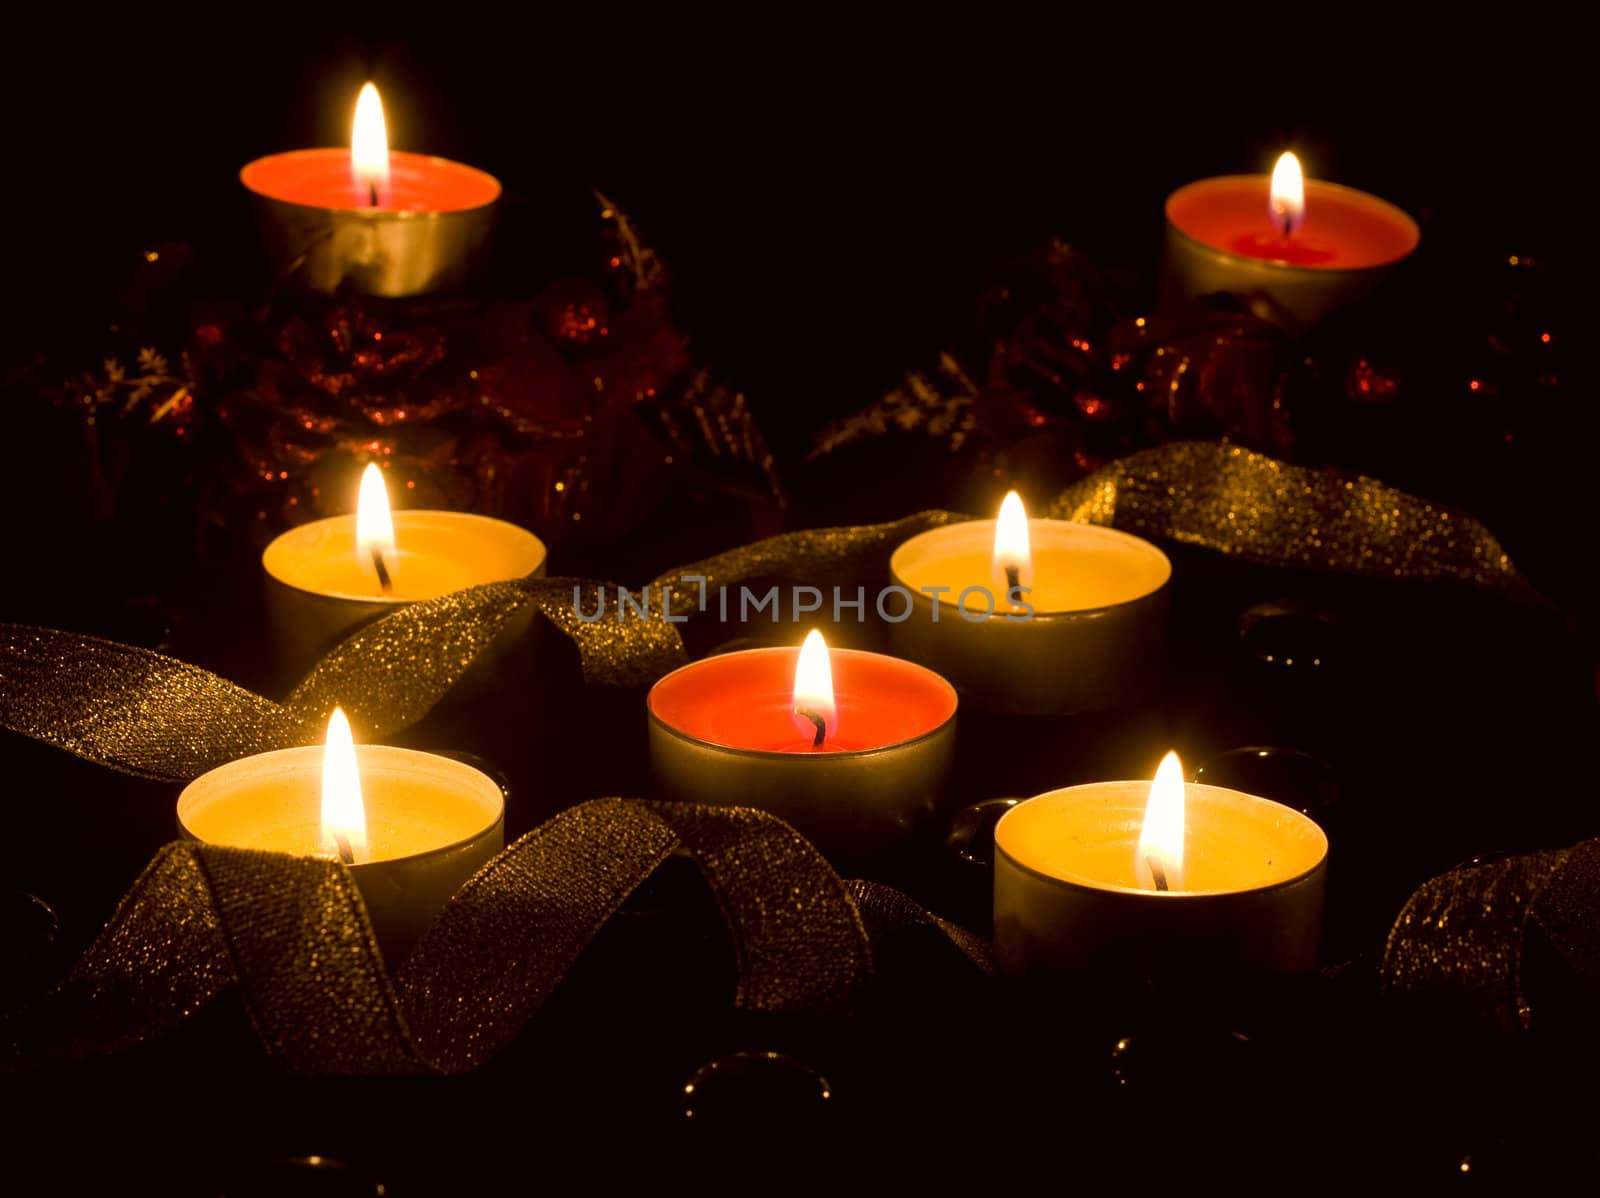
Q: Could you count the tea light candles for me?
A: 7